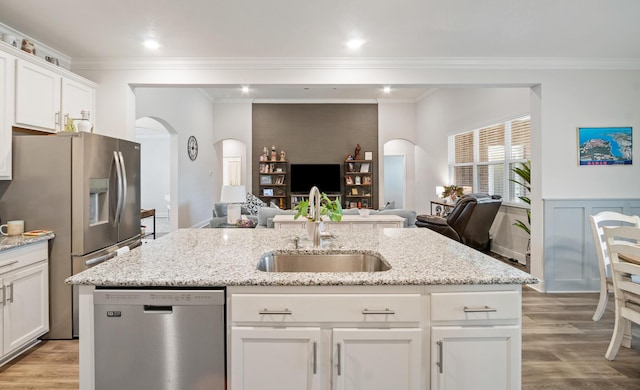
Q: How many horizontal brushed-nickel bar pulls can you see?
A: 4